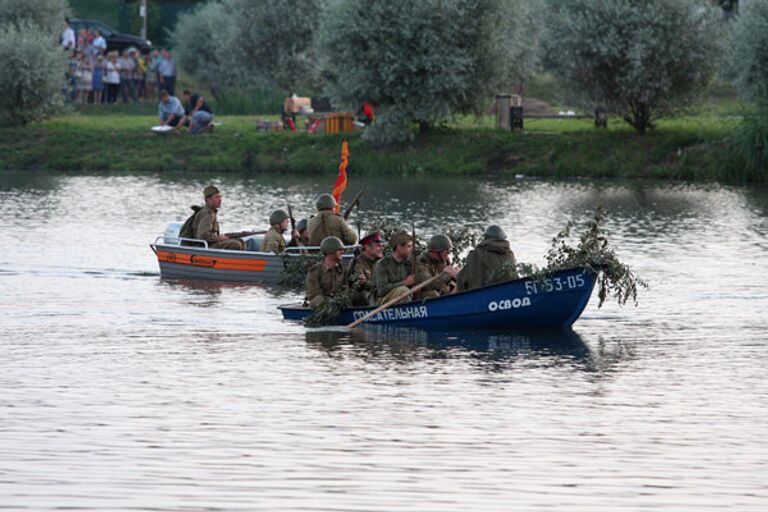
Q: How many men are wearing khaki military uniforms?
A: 9